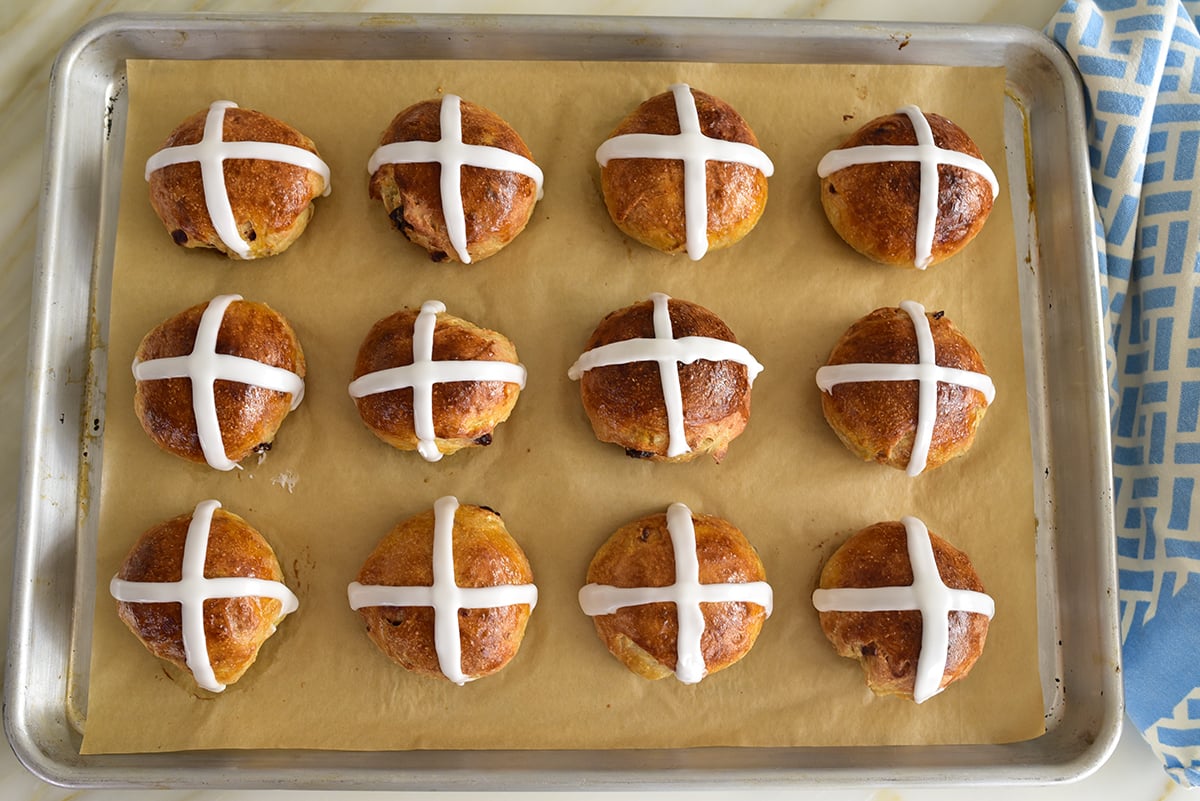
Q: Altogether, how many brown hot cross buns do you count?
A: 12